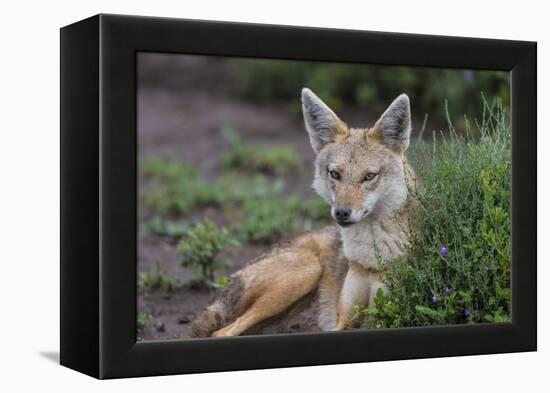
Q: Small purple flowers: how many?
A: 4